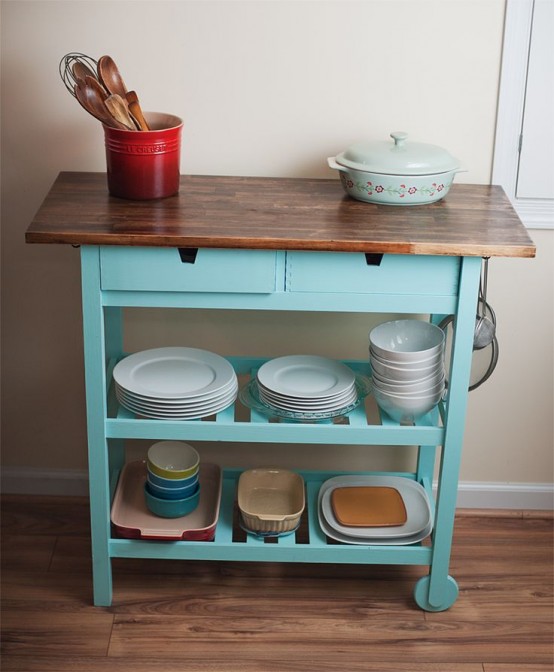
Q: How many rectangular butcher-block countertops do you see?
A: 1